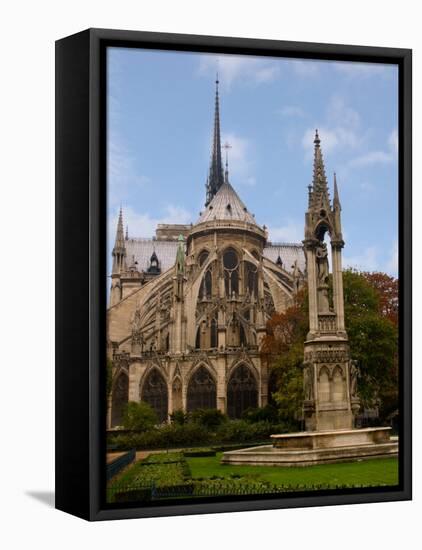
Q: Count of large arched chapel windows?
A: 4